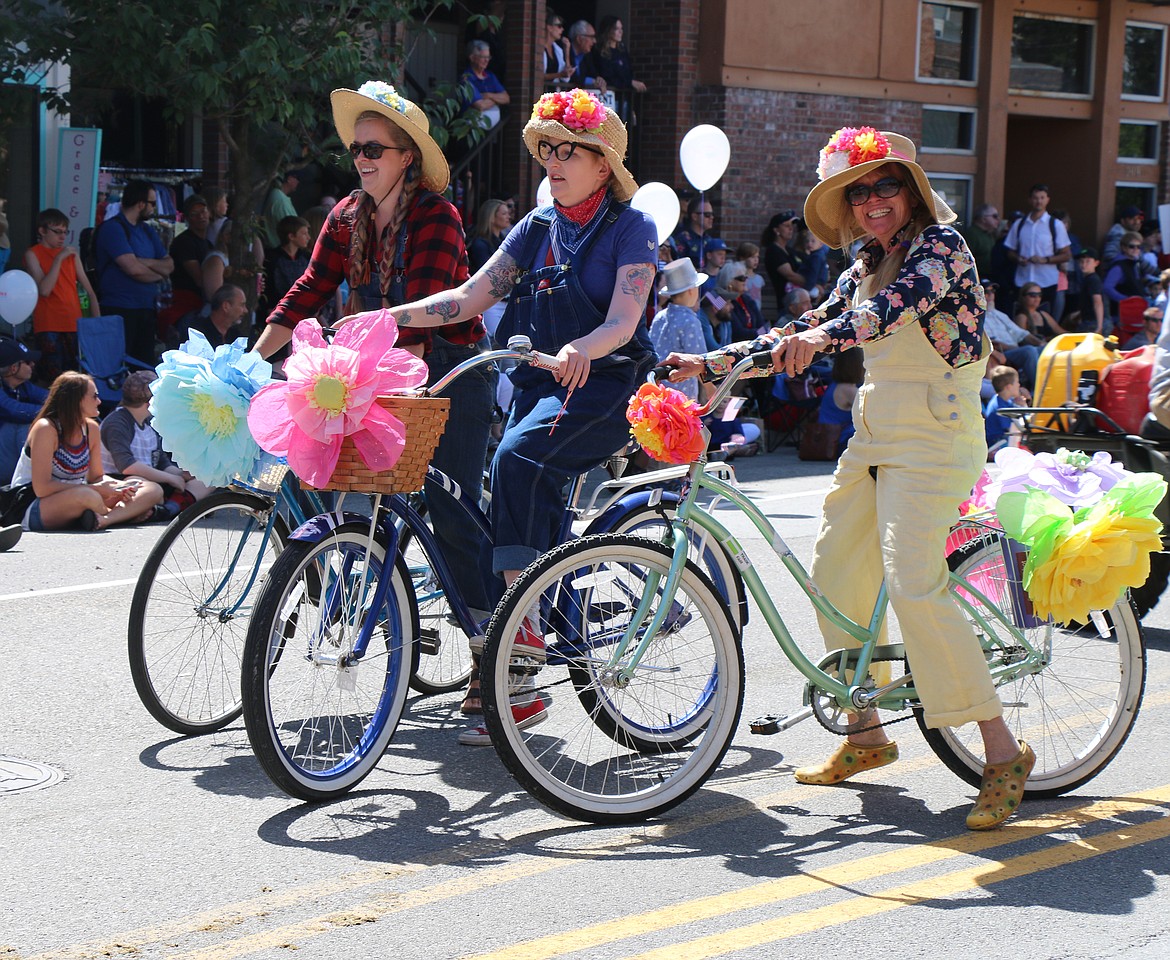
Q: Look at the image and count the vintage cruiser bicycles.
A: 3